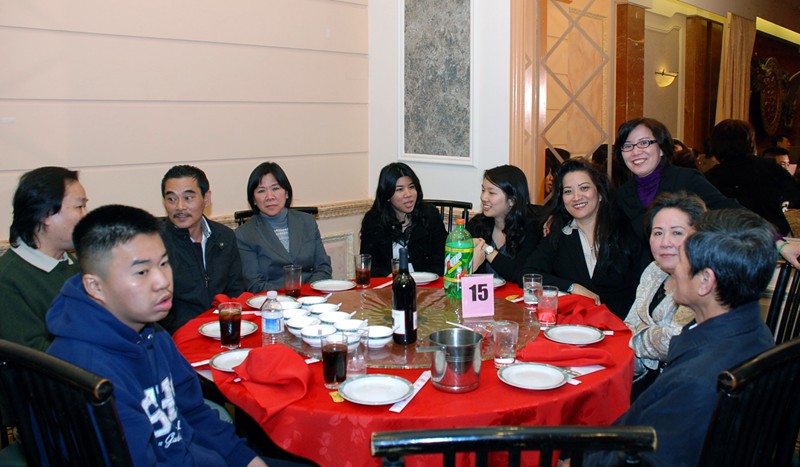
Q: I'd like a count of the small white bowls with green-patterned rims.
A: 10